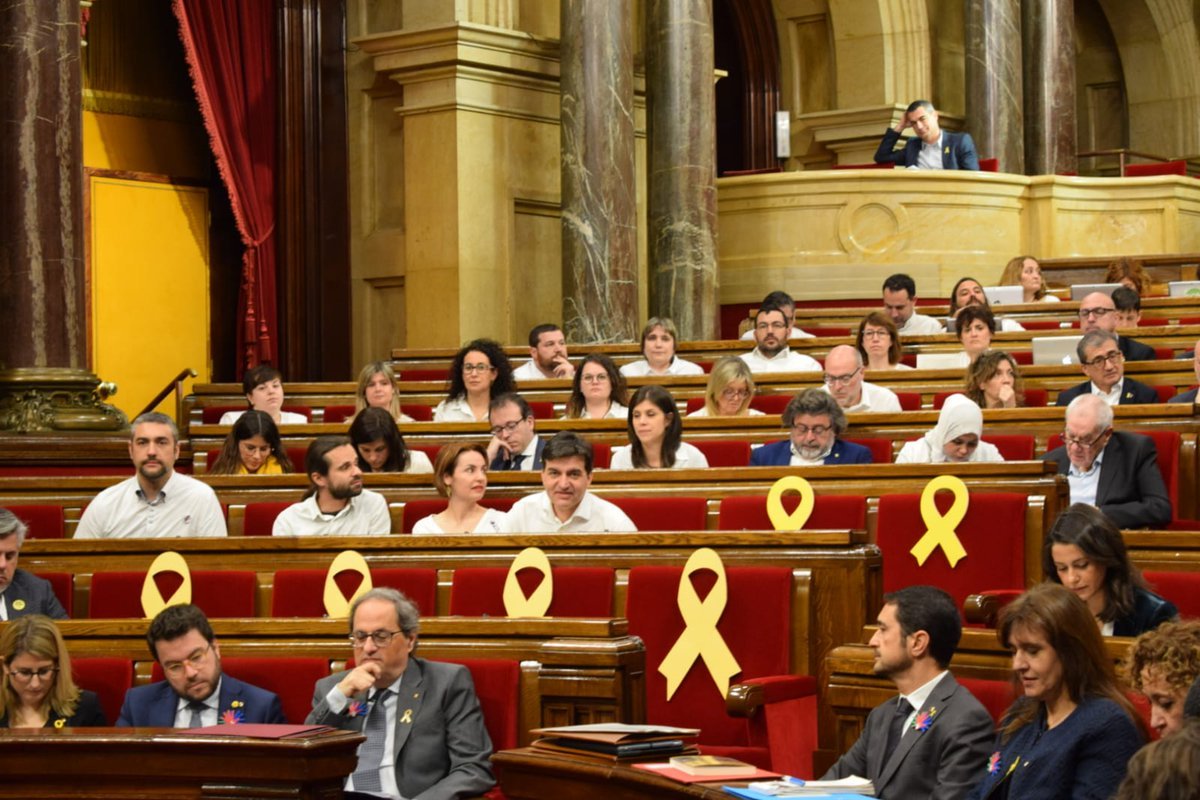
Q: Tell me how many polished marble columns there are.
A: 5